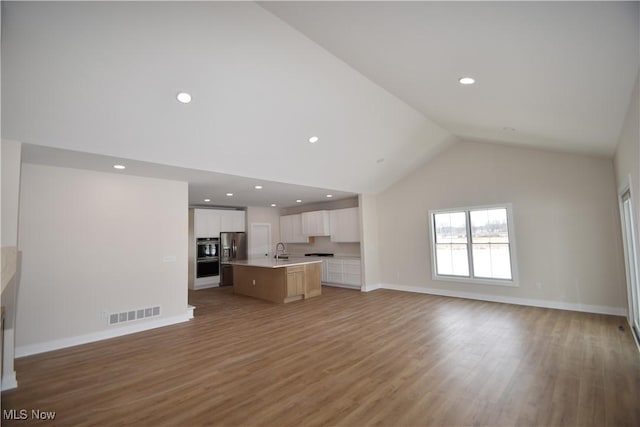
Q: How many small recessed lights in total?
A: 10